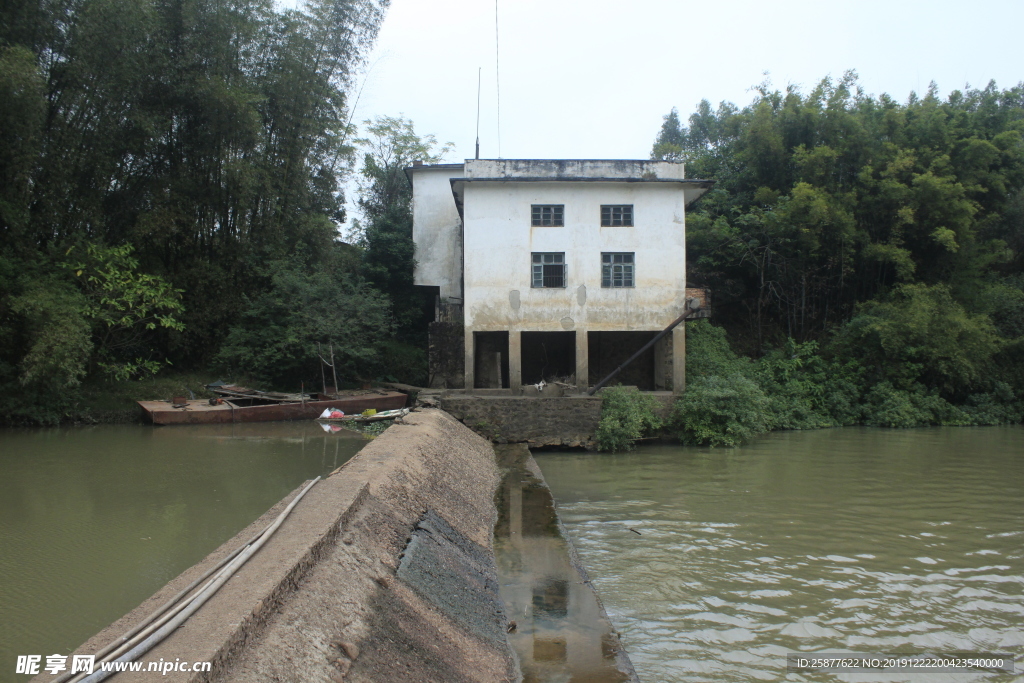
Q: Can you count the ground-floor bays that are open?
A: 3